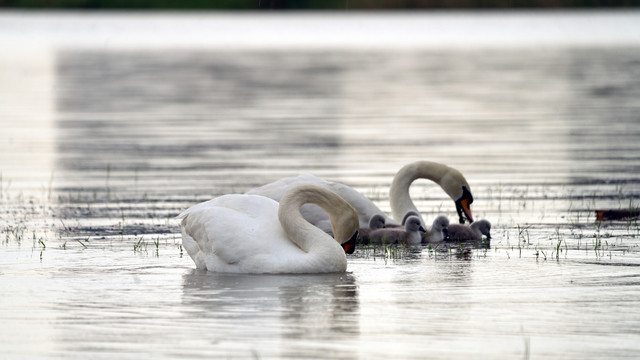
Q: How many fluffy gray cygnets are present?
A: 5